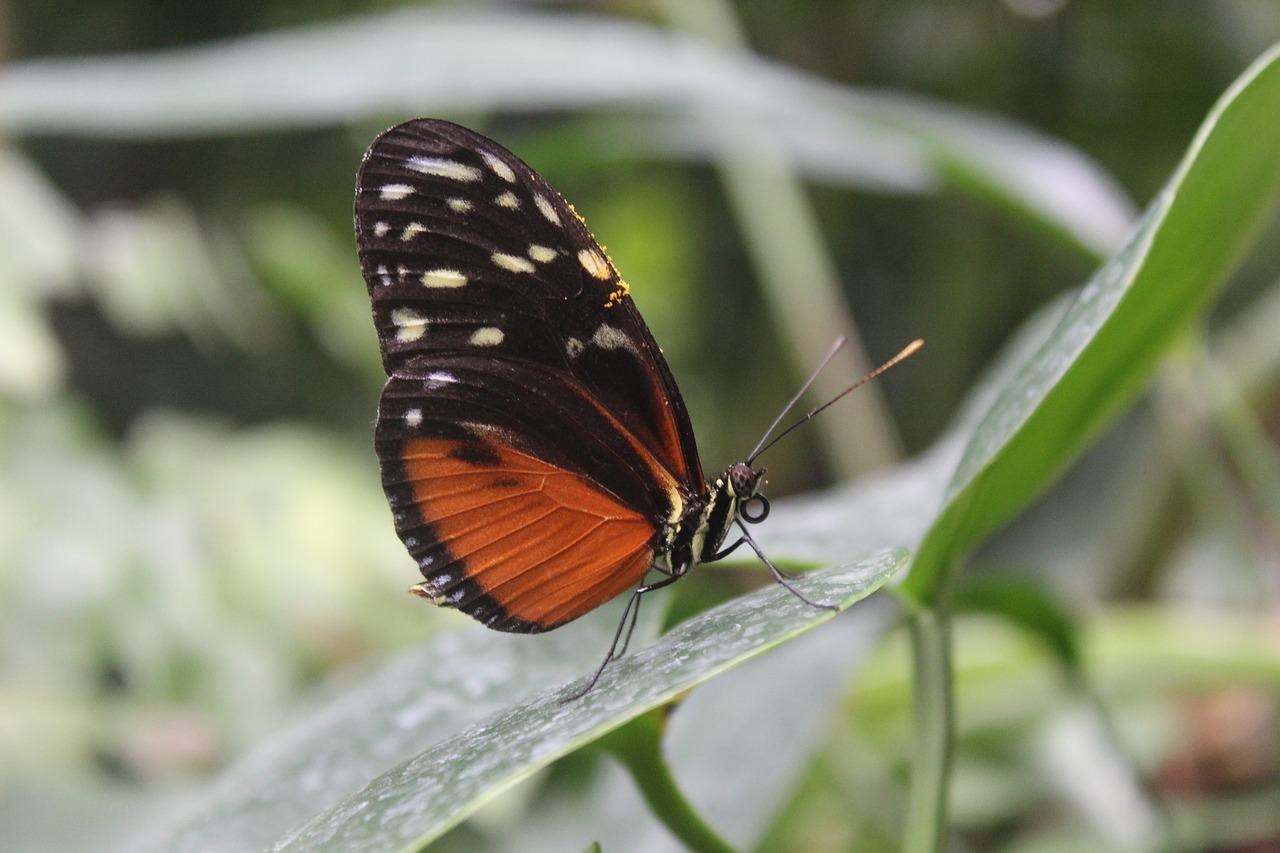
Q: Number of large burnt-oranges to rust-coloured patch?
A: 1